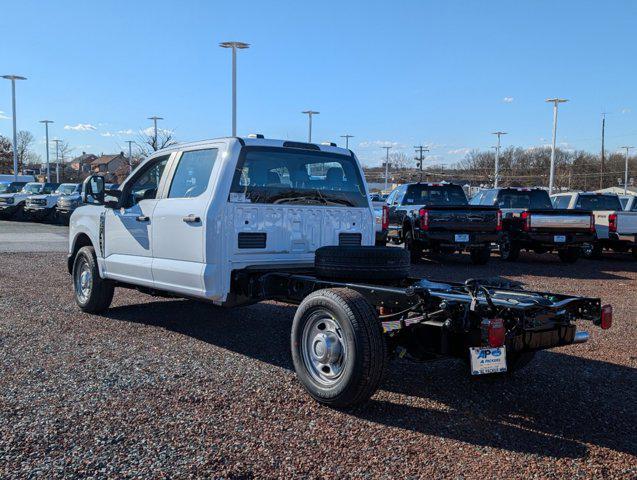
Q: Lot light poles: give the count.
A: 12